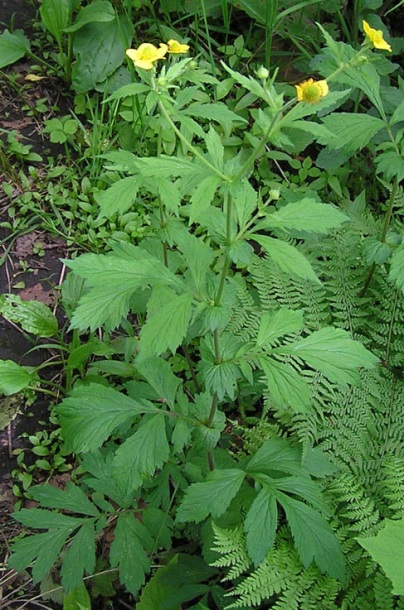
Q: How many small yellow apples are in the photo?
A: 0